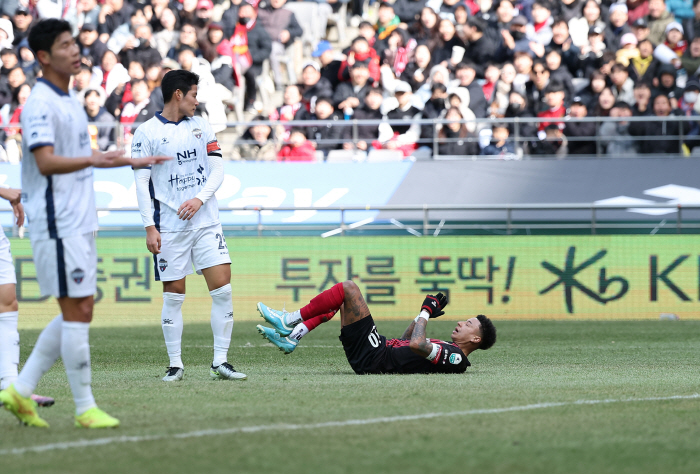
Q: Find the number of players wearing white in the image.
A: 3